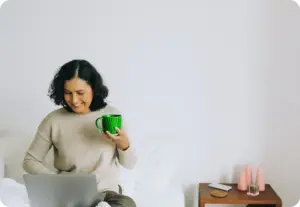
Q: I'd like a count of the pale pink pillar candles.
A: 3